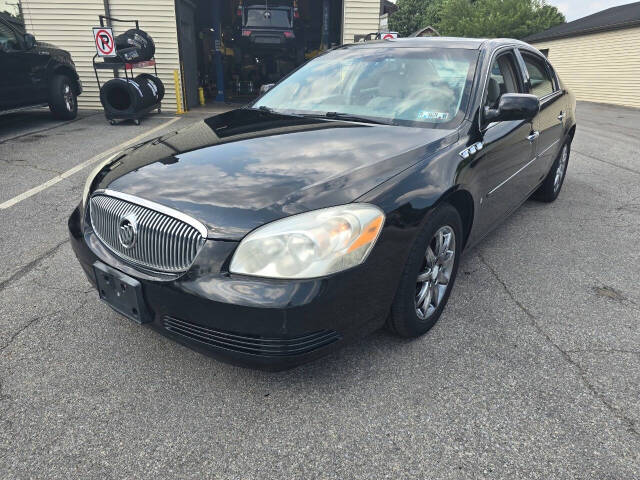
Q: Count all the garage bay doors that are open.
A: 1